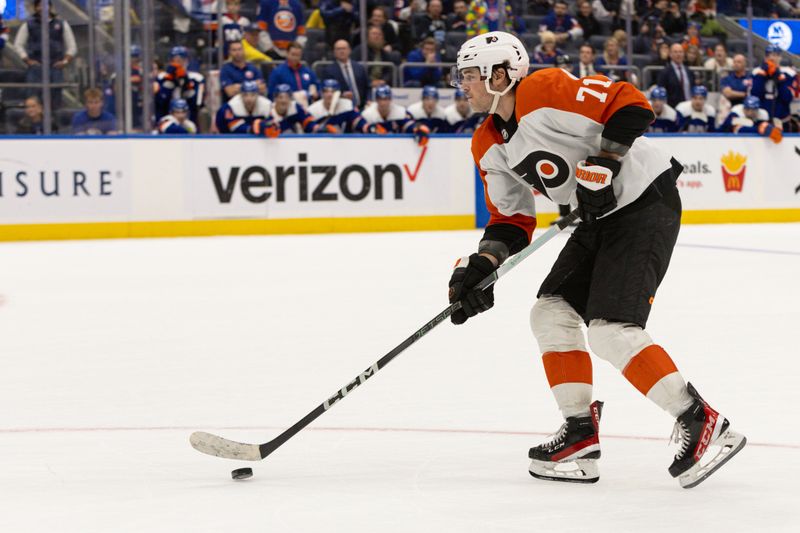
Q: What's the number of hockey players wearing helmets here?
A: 14